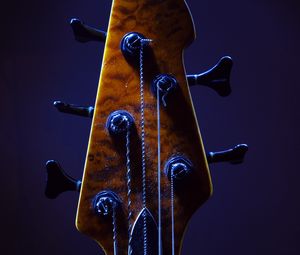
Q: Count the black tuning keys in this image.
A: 5